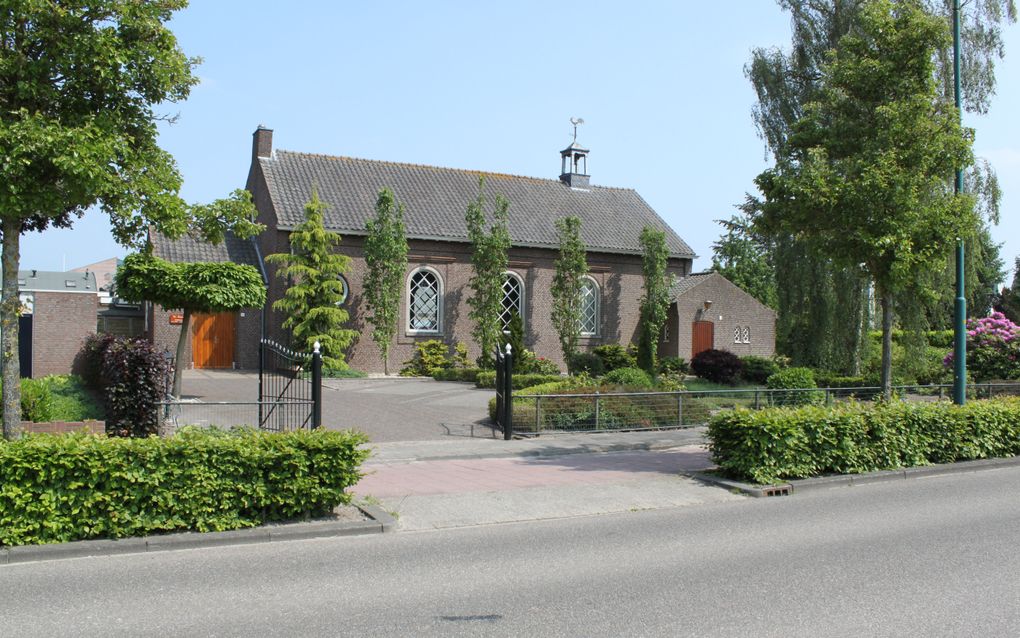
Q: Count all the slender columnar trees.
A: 4